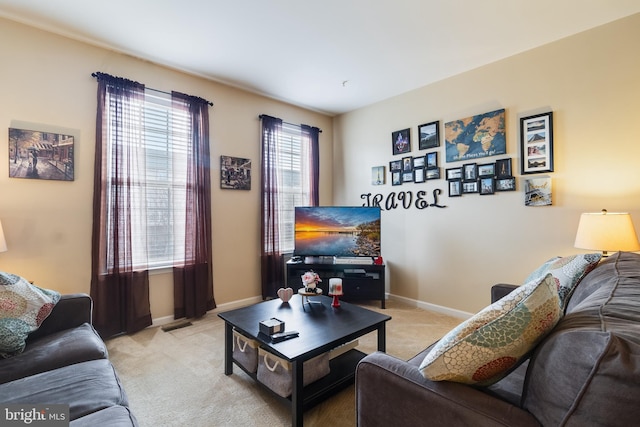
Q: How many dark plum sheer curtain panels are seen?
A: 4